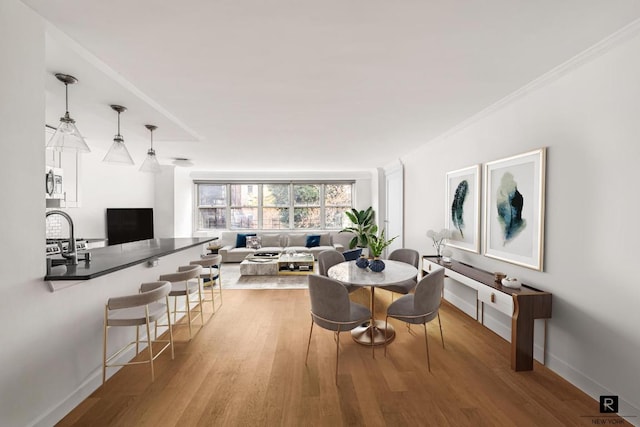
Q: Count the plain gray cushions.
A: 3